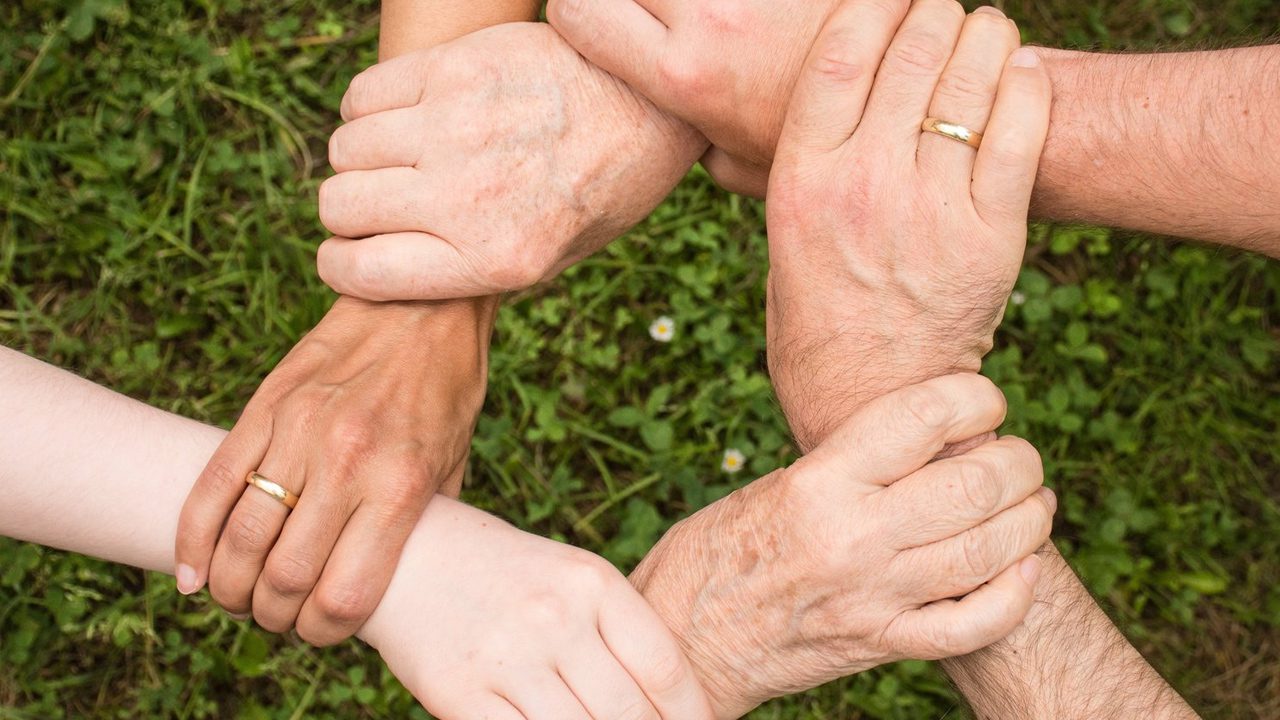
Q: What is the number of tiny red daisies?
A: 0